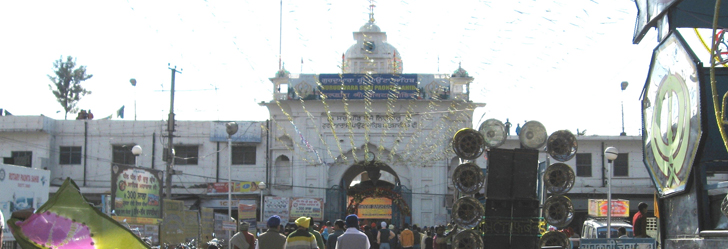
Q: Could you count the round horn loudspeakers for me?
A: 10